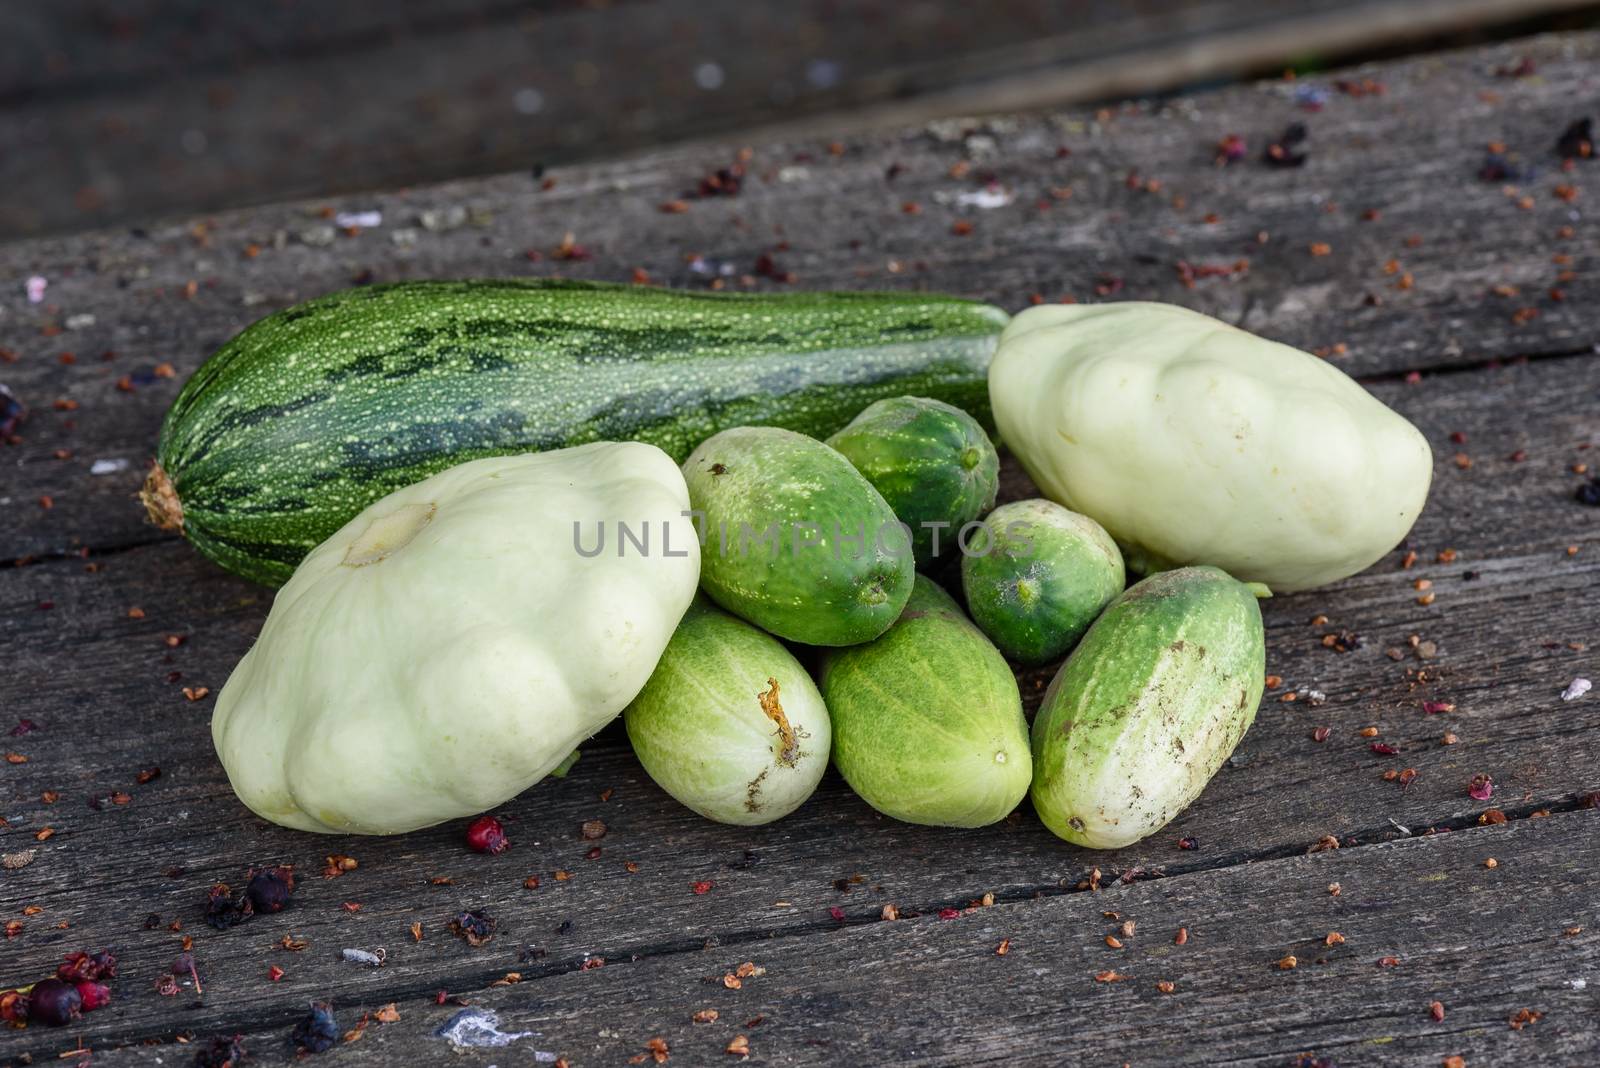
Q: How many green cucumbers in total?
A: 6